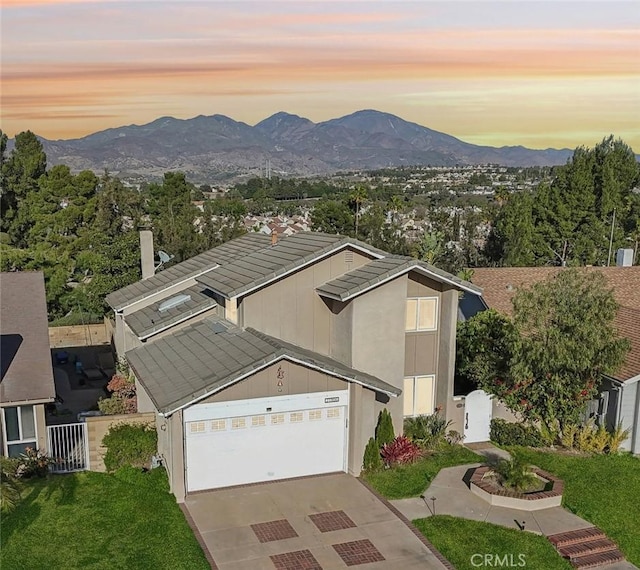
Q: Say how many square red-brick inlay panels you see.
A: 4